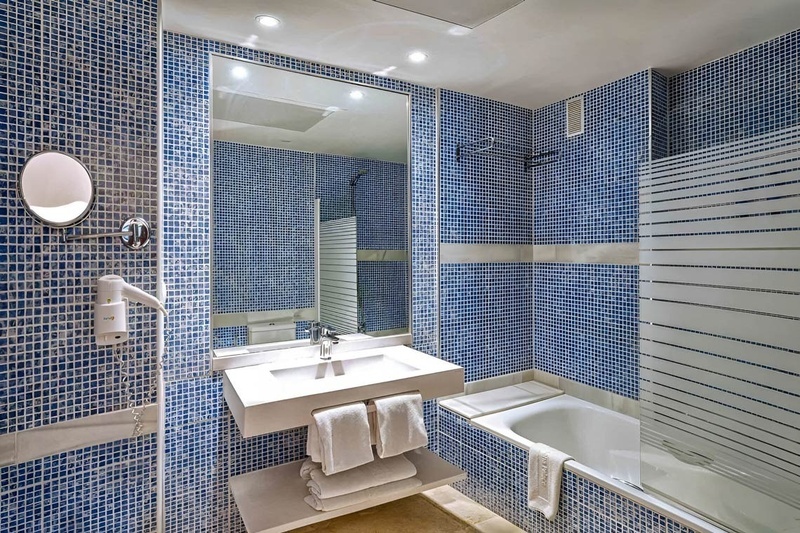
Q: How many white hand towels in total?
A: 2